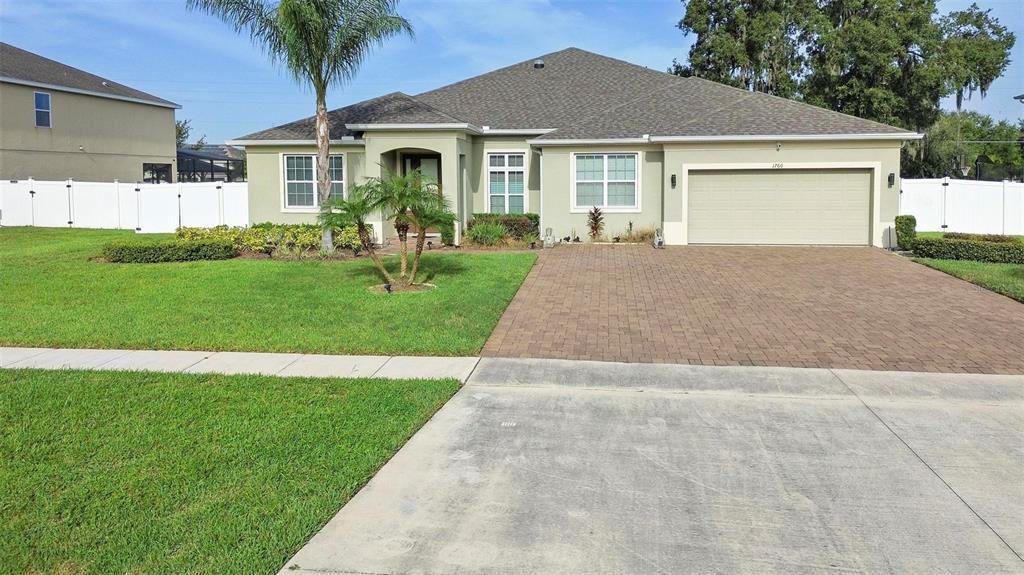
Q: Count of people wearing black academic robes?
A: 0